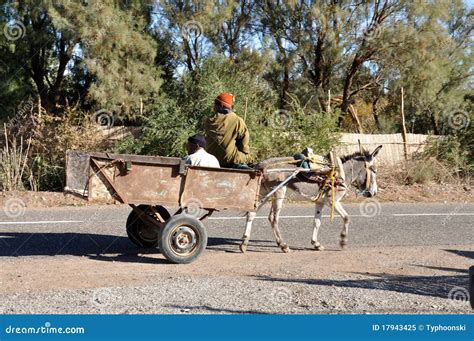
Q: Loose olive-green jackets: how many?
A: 1